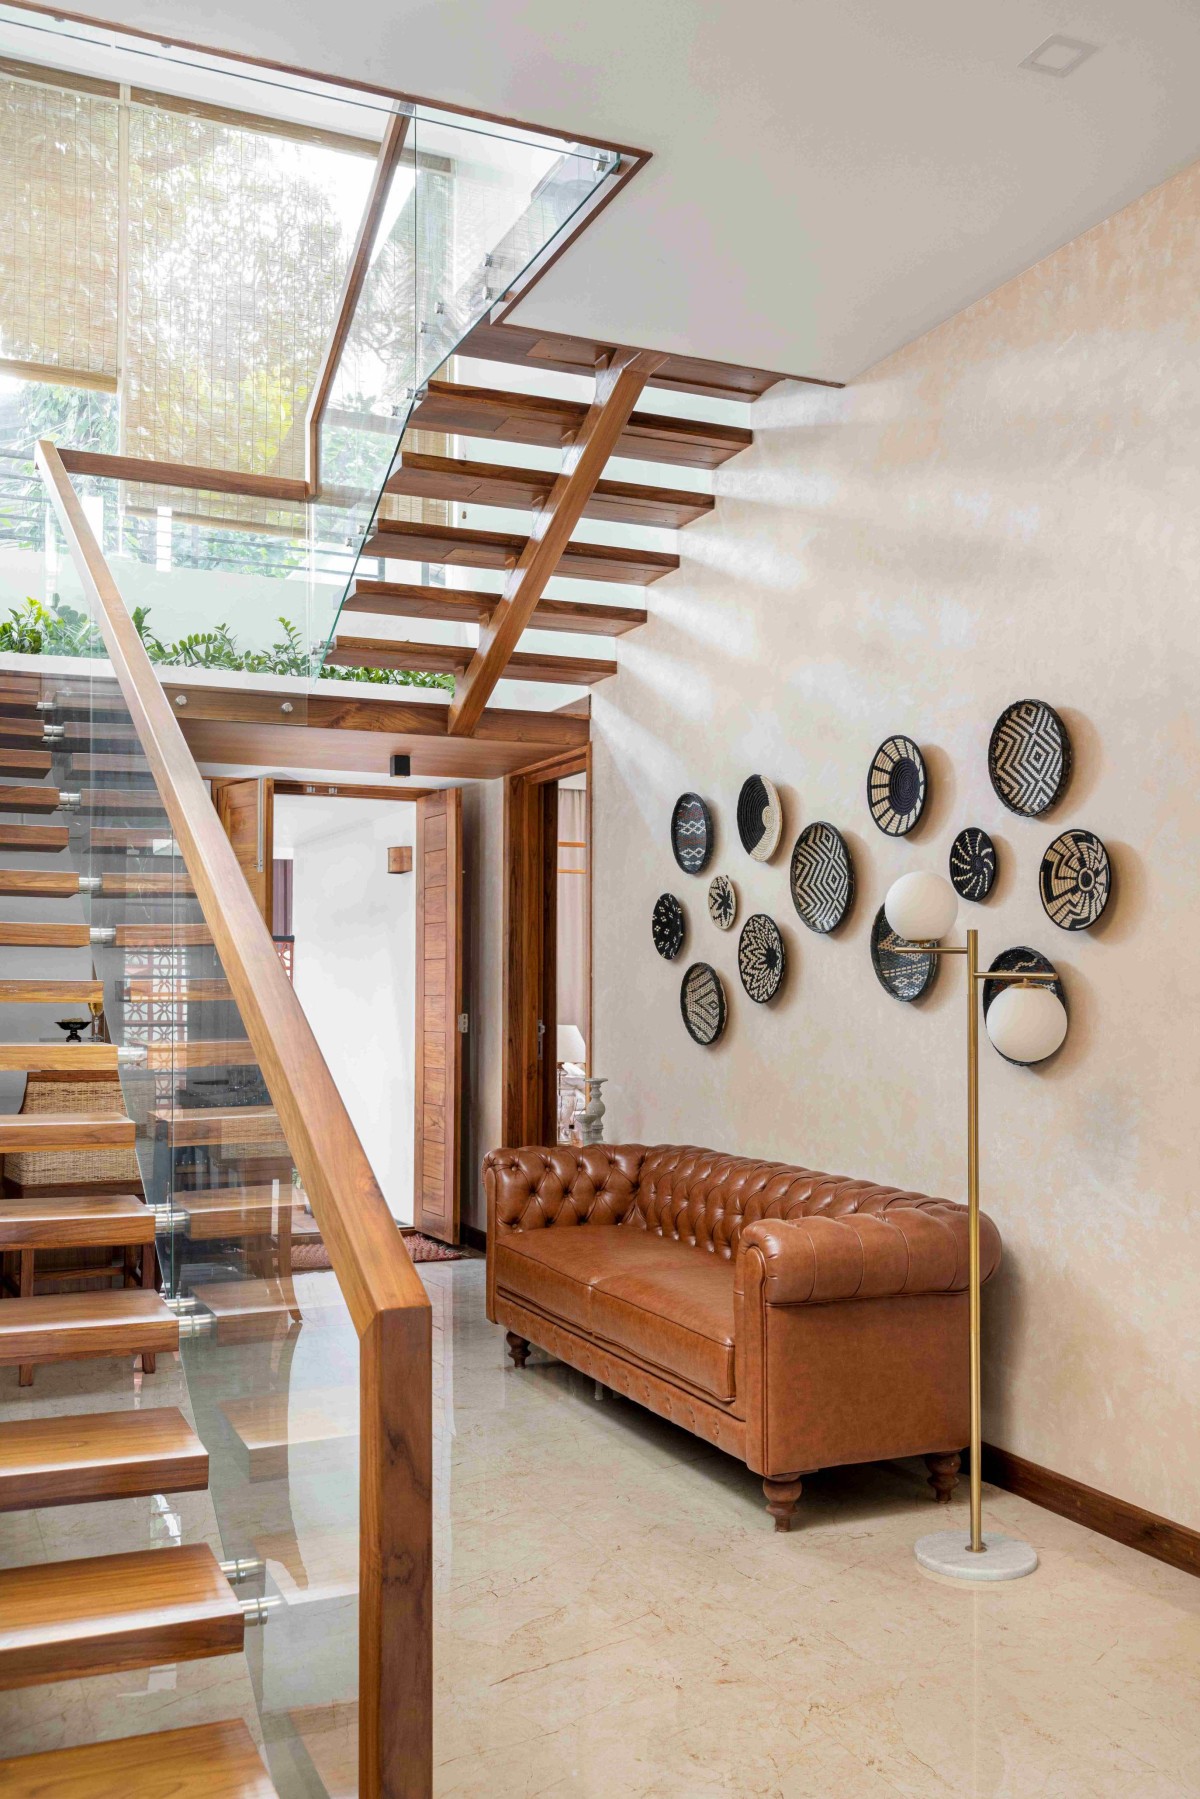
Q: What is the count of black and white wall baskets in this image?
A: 13